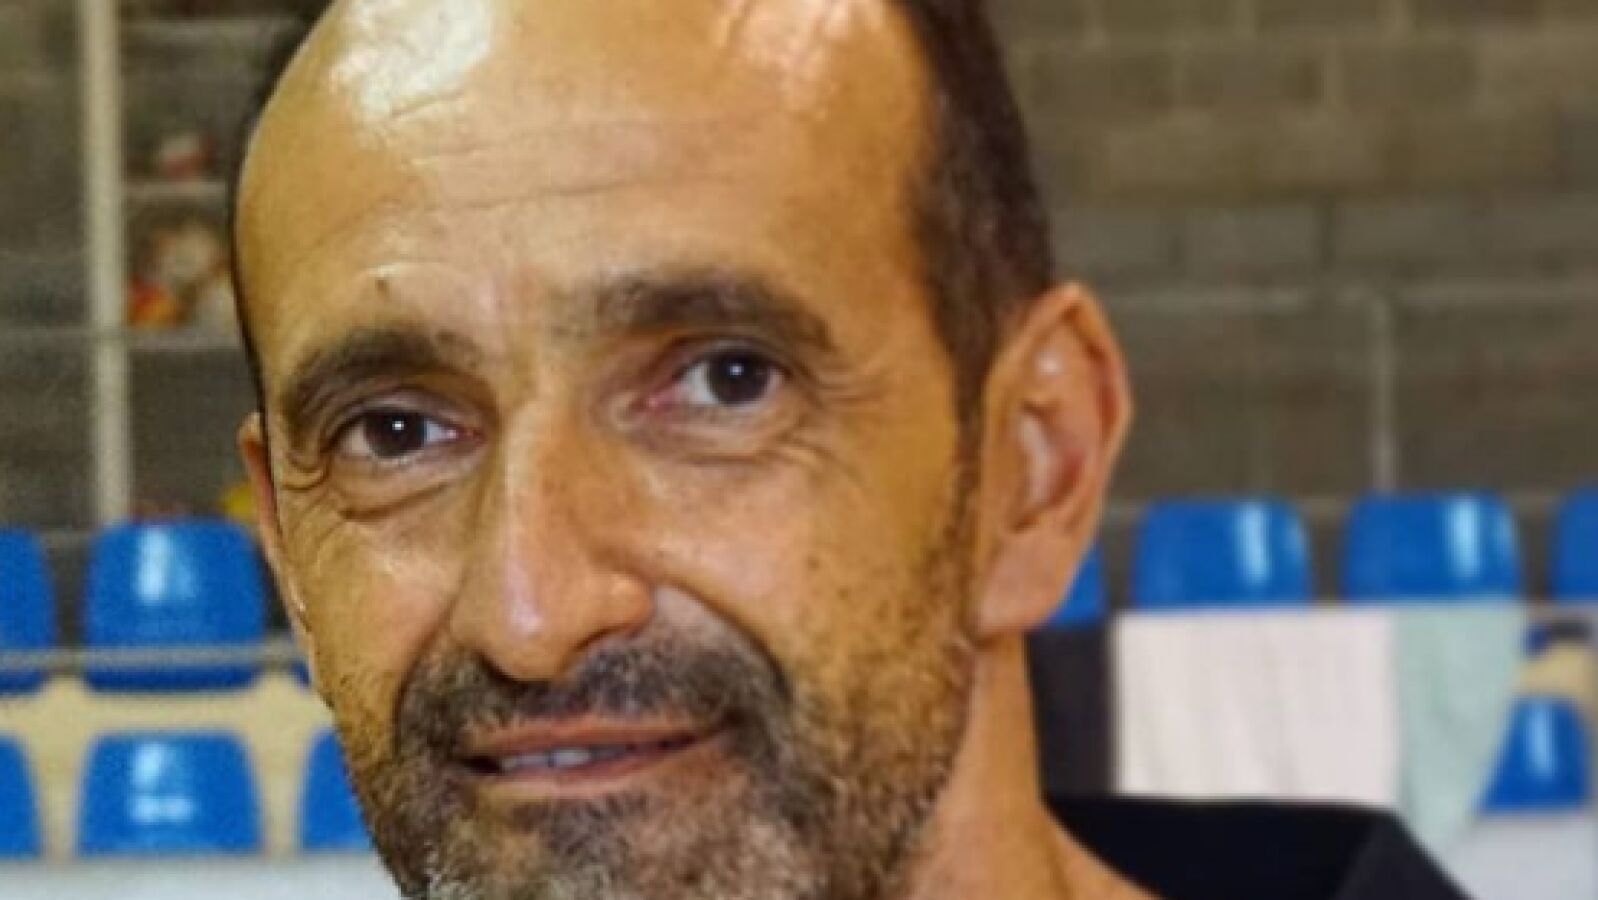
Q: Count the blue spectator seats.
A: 10